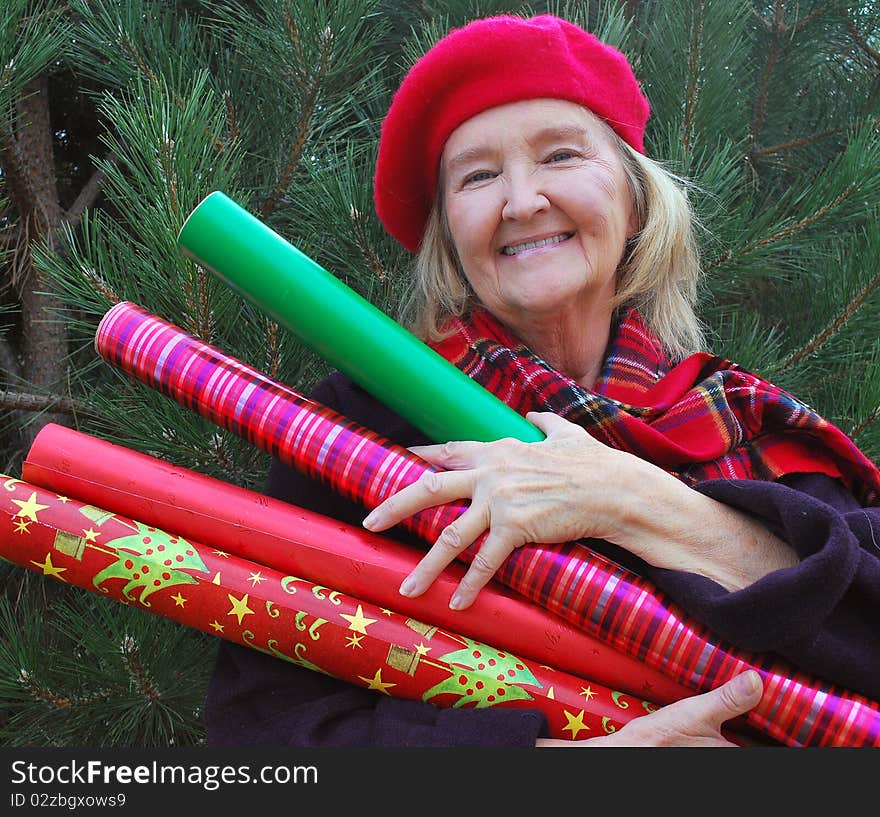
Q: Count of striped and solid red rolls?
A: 2